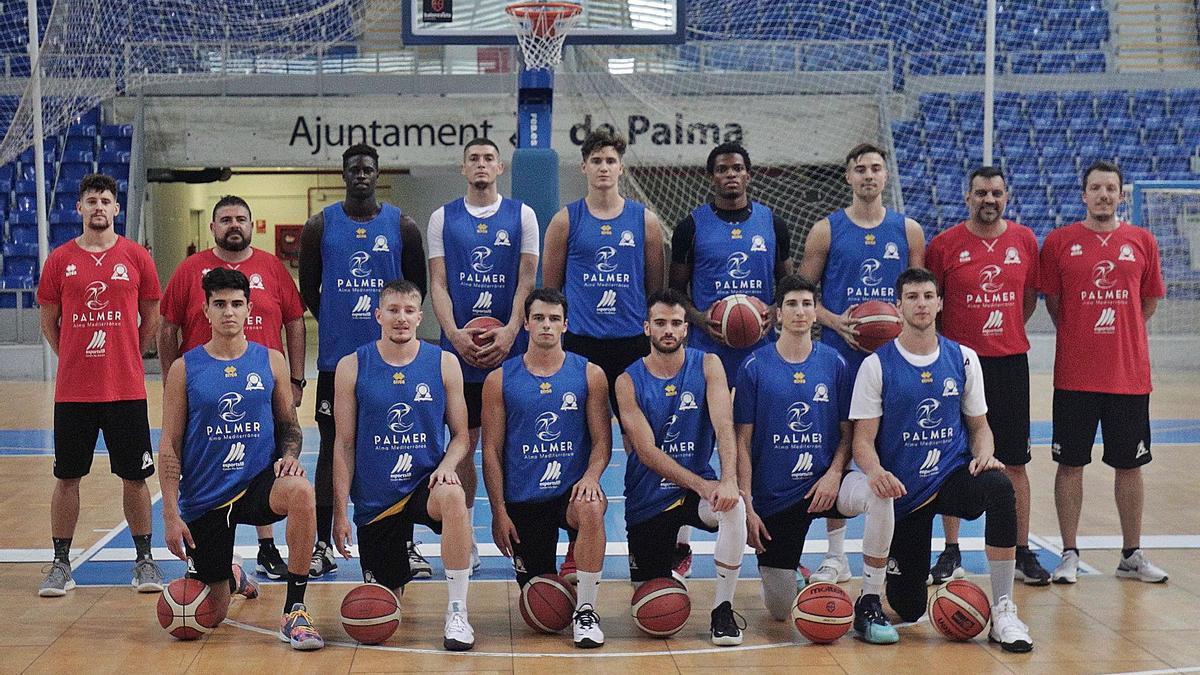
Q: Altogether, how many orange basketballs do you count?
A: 9